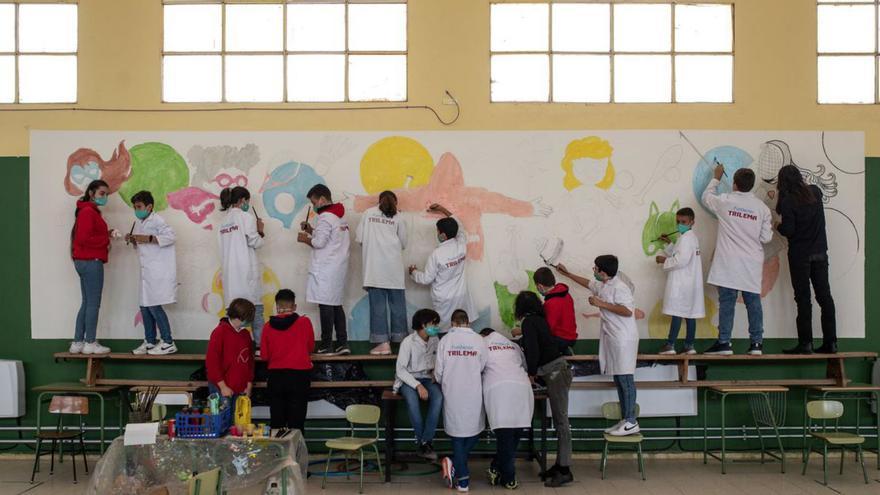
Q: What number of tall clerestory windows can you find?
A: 4